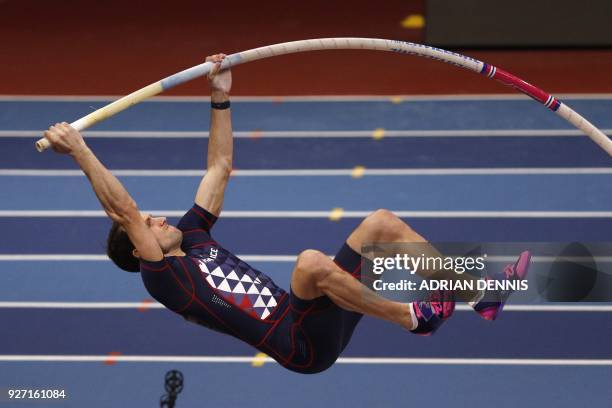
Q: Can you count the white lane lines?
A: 7